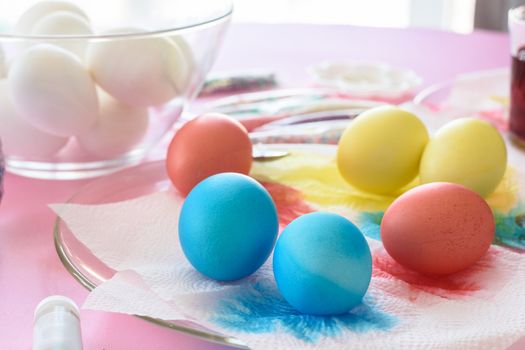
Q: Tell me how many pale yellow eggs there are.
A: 2